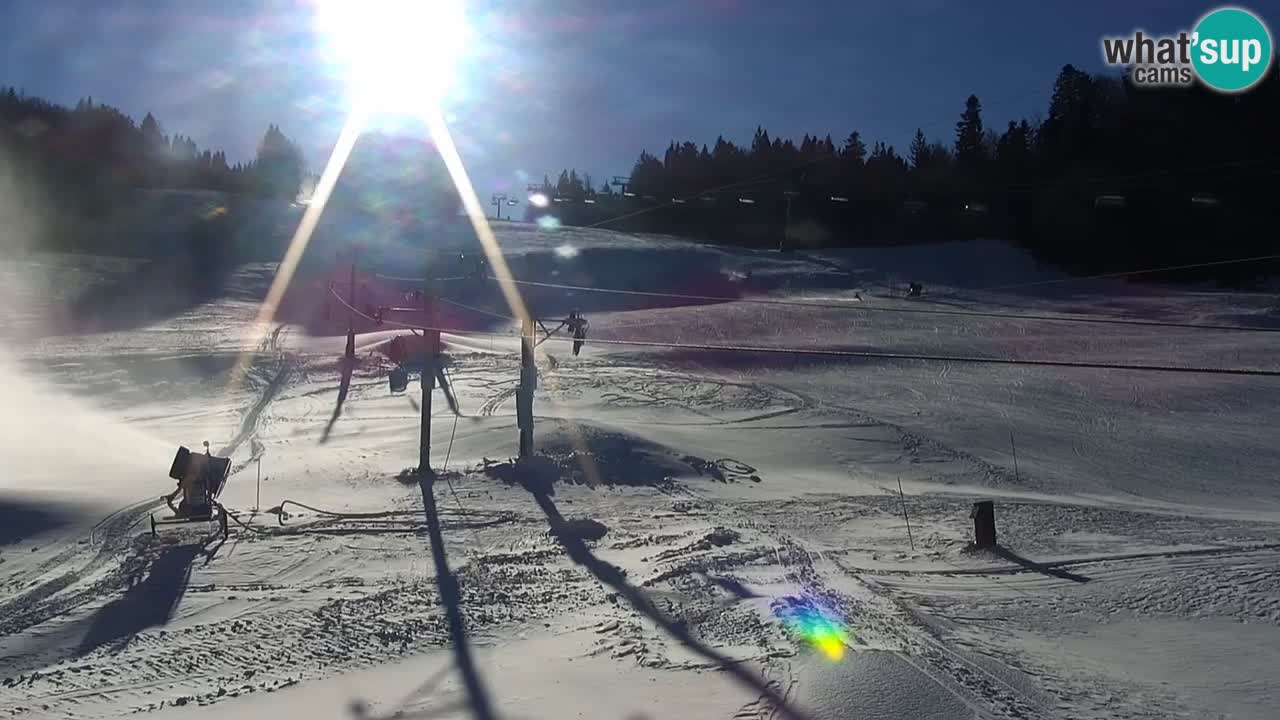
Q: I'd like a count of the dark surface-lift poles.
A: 3